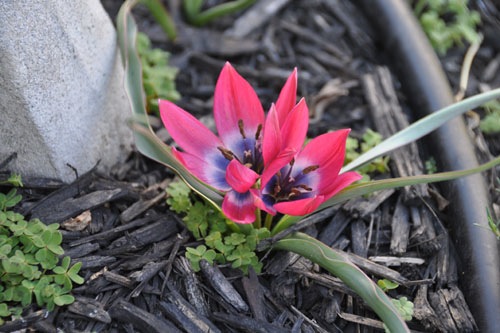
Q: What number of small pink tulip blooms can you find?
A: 2